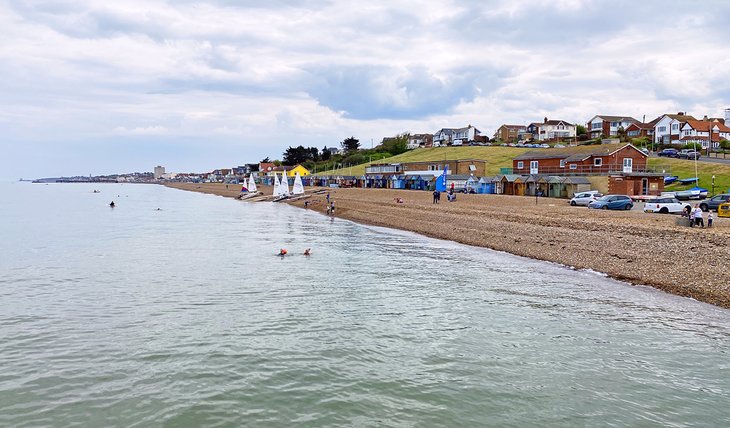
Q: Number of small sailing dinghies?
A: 5